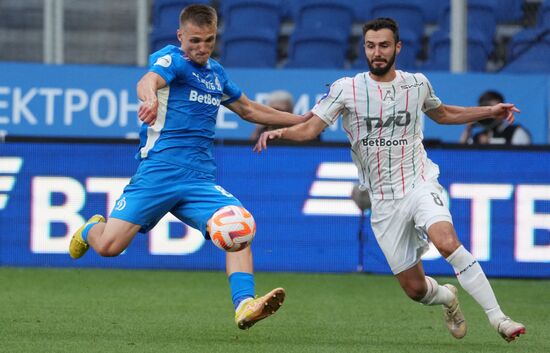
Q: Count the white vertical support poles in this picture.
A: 4